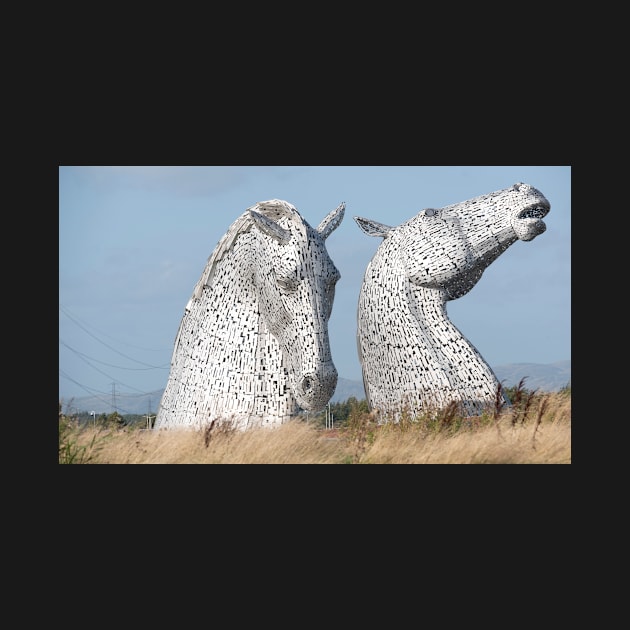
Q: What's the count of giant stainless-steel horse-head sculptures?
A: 2